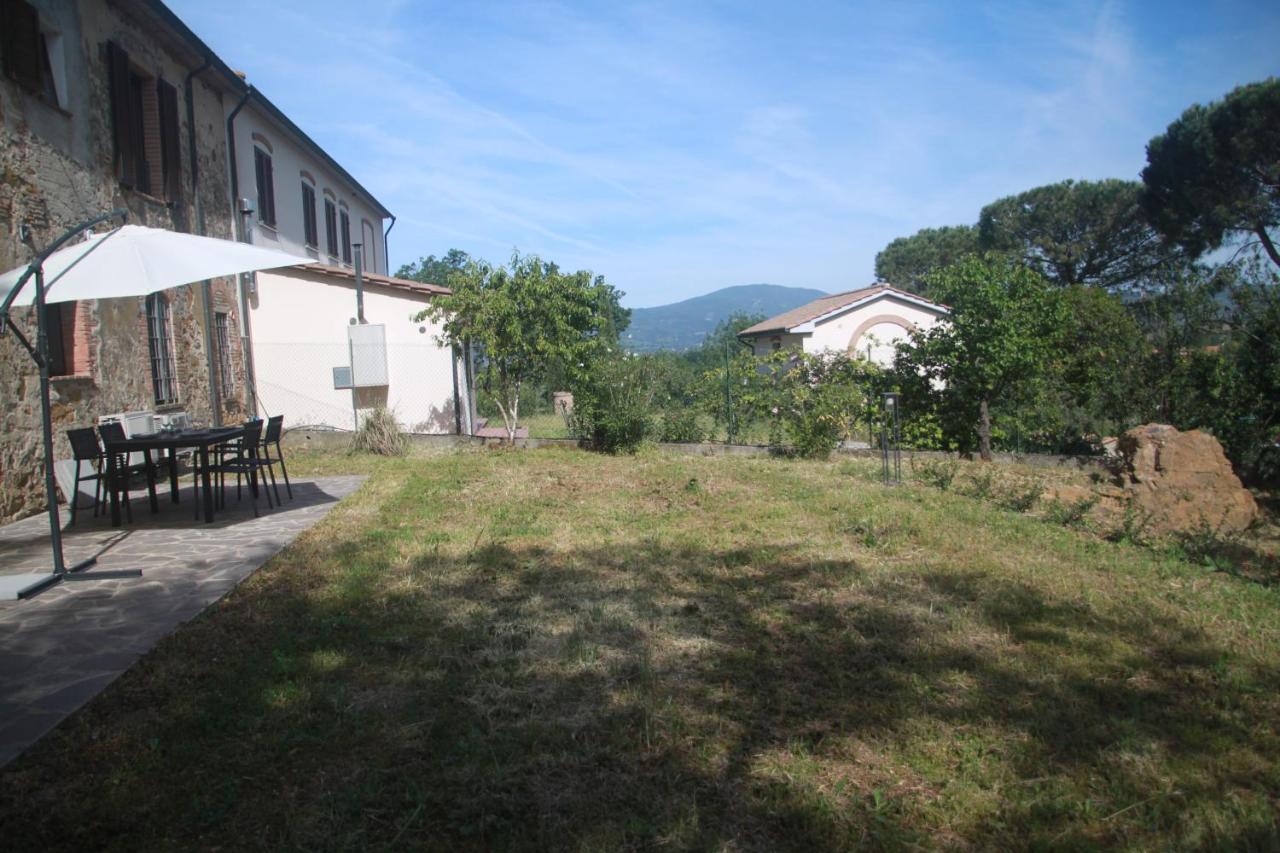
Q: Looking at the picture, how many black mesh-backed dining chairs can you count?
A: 4